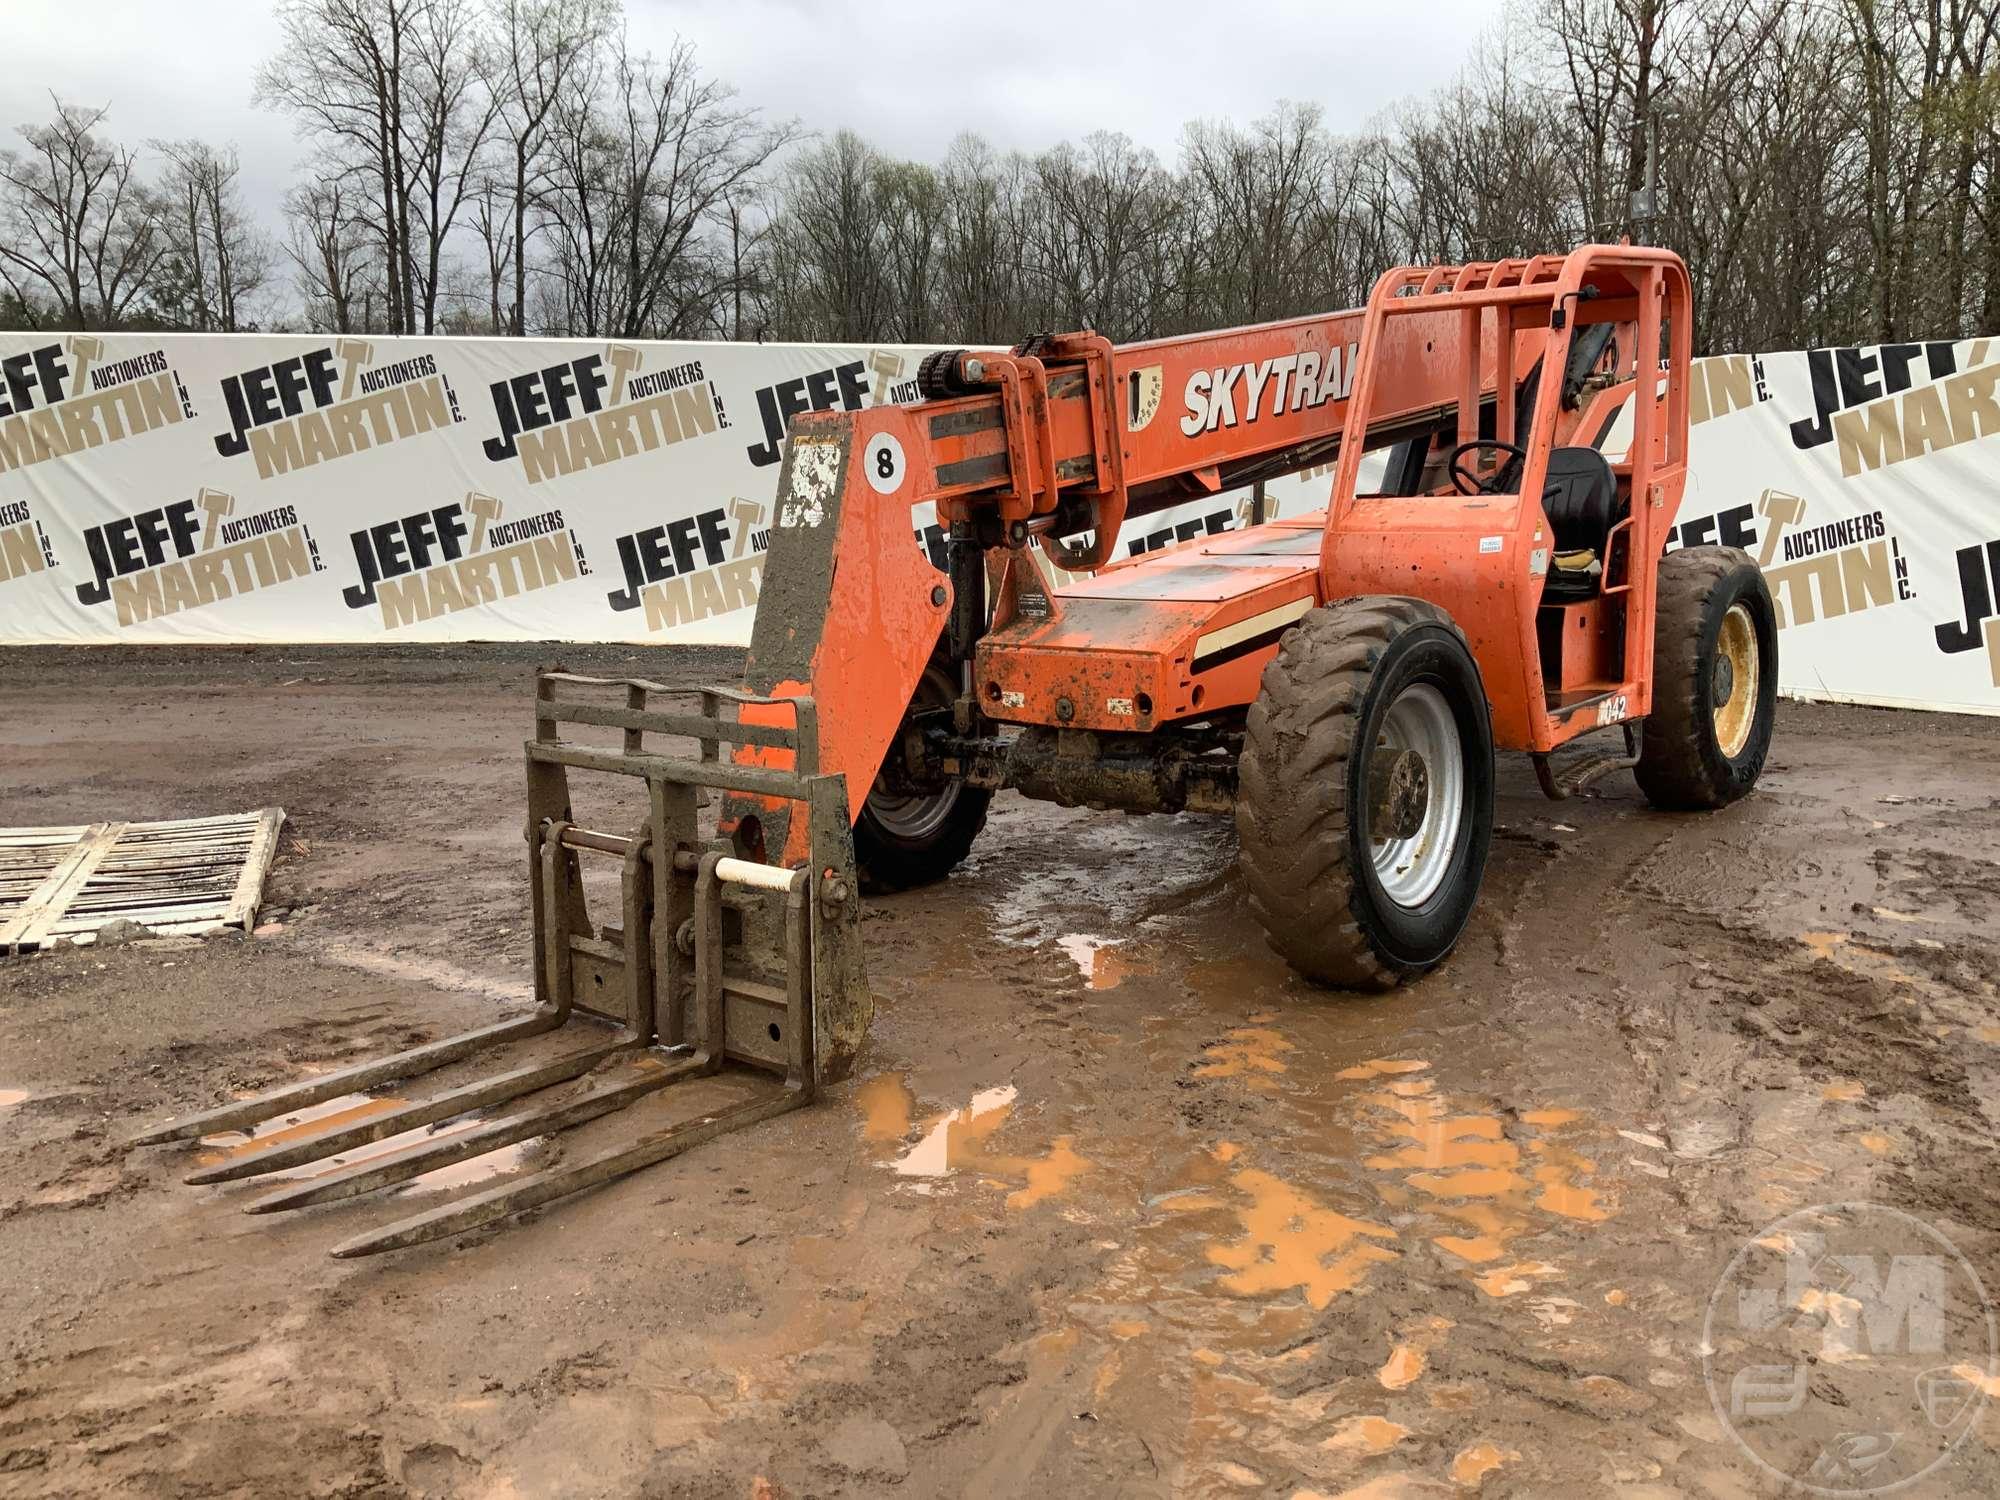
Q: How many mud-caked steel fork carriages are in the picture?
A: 1